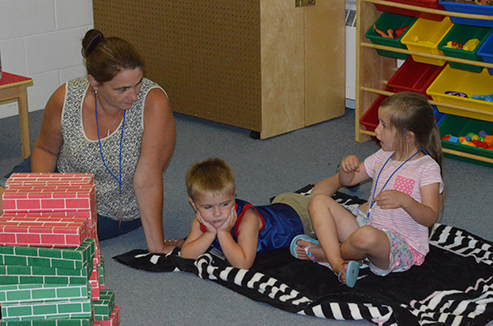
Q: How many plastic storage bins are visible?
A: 11